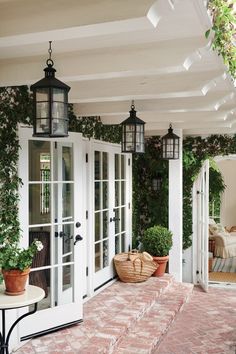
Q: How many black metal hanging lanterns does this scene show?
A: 3